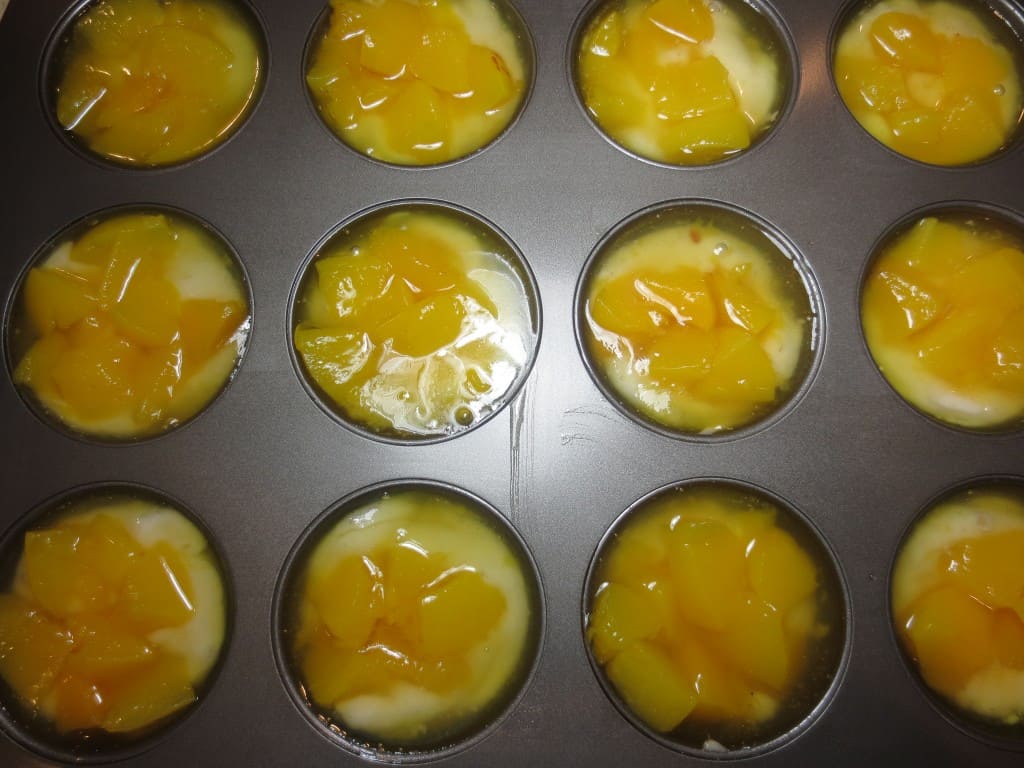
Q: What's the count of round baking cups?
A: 12